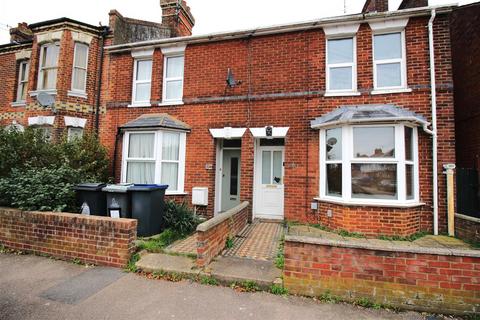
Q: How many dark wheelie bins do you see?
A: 3